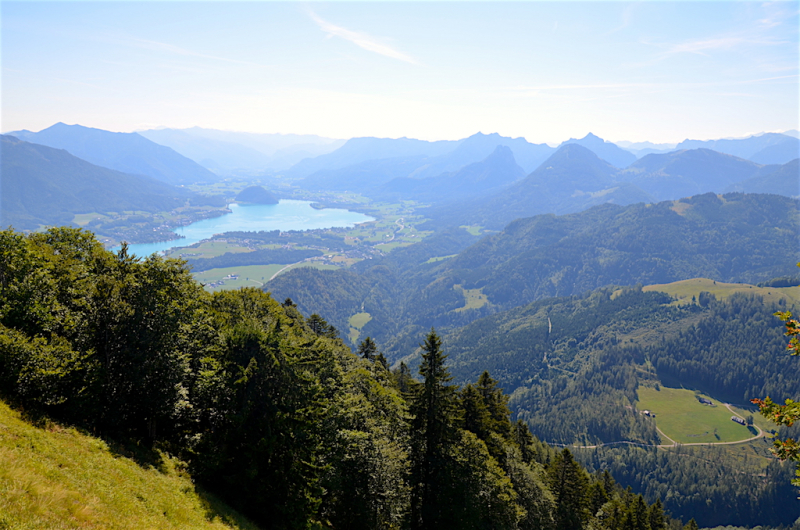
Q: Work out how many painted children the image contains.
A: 0